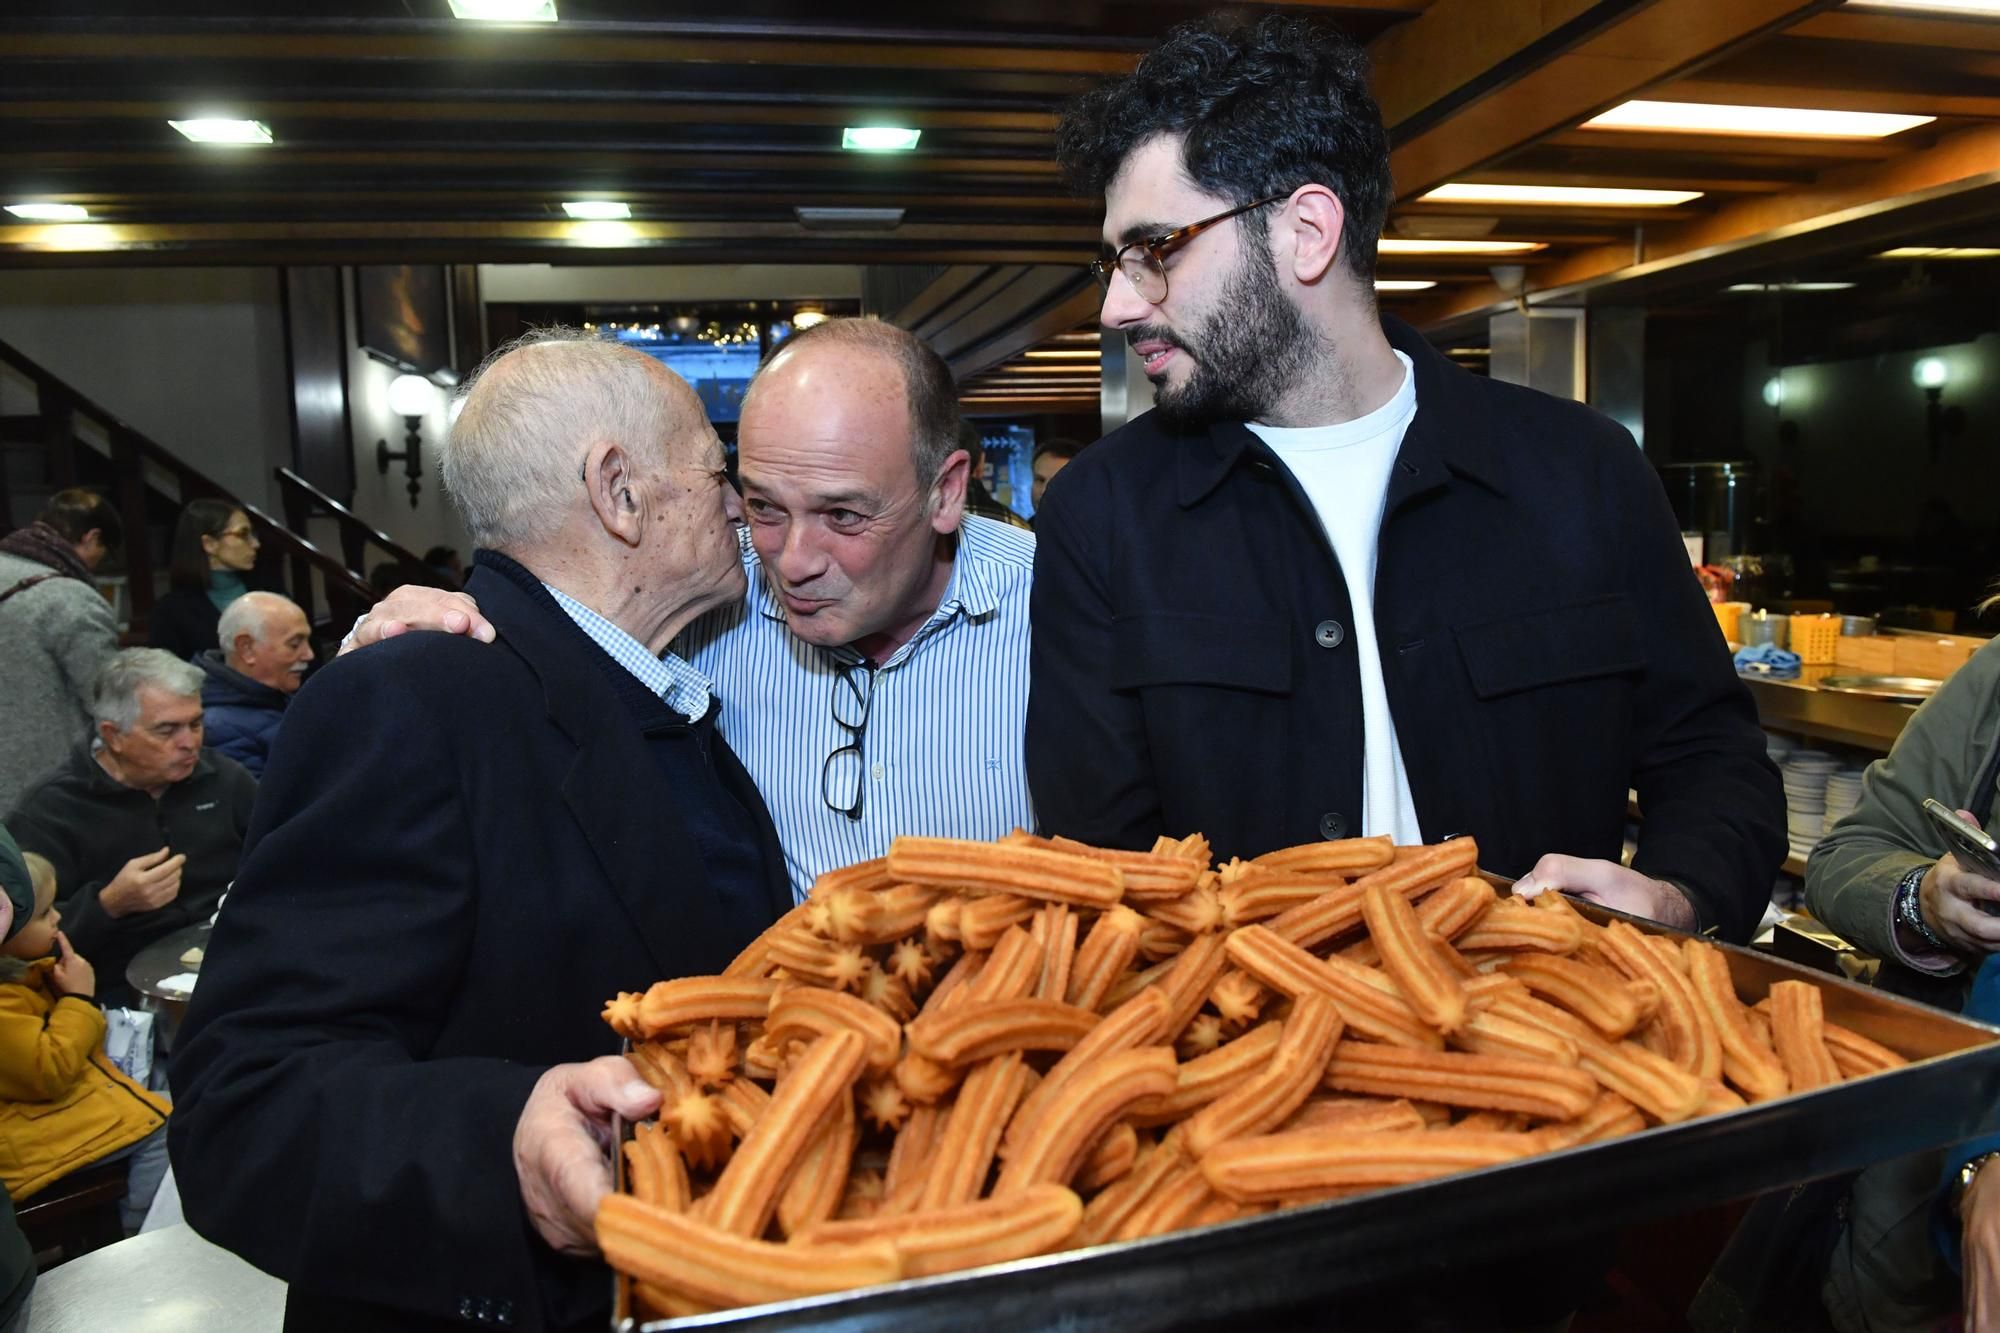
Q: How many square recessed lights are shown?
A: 5